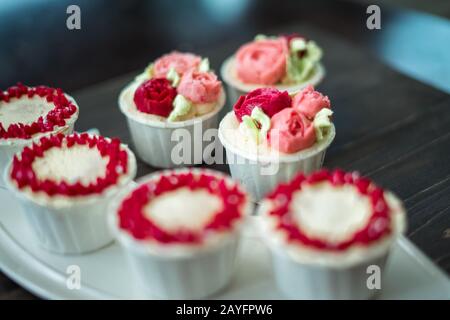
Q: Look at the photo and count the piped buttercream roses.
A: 8